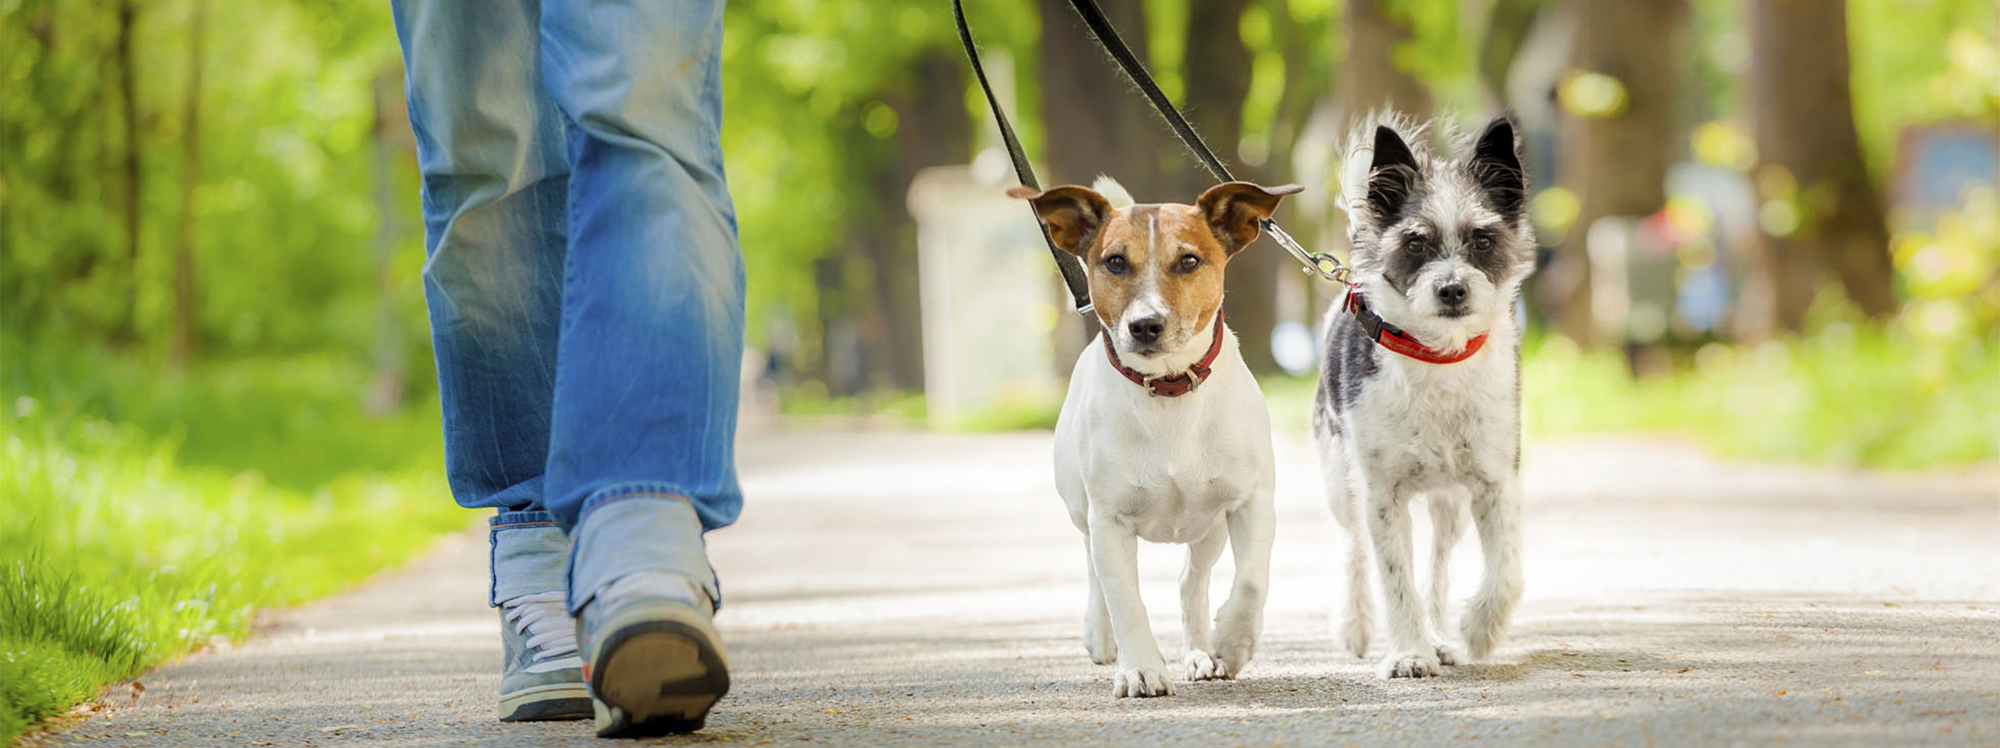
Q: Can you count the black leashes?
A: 2